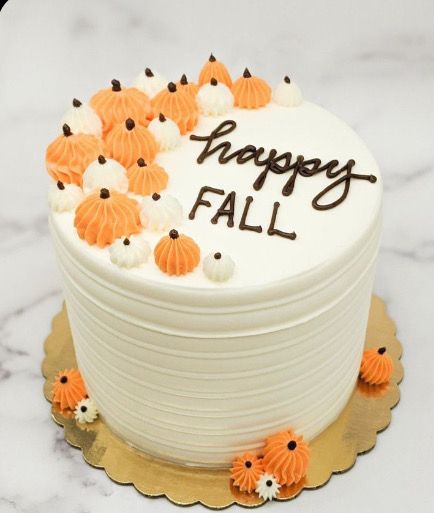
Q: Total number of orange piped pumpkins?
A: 14